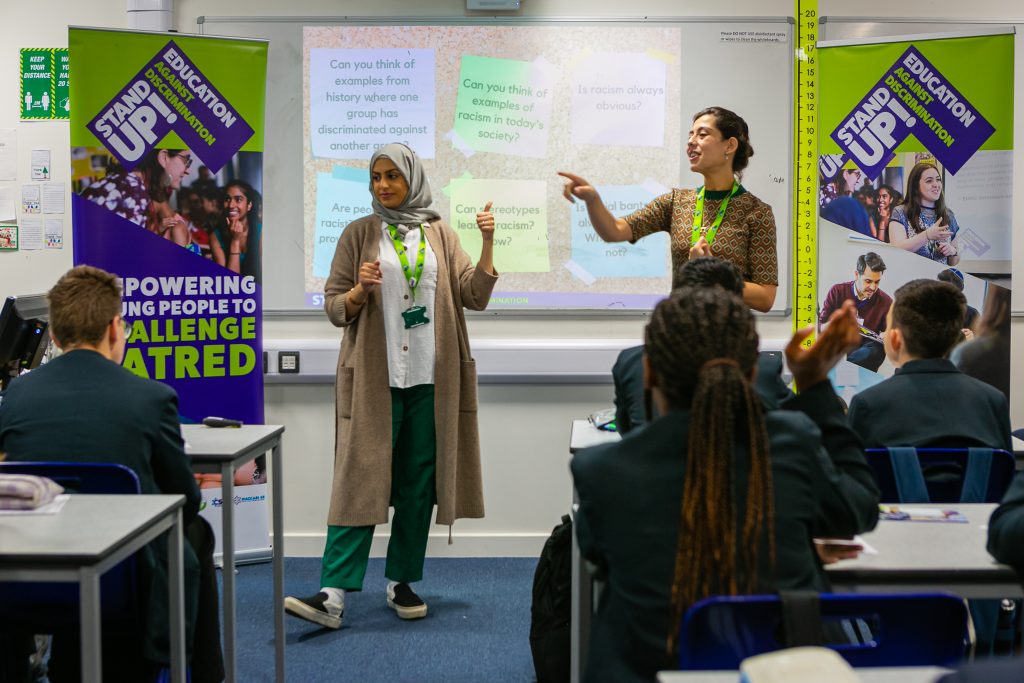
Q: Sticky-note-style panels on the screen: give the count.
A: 6